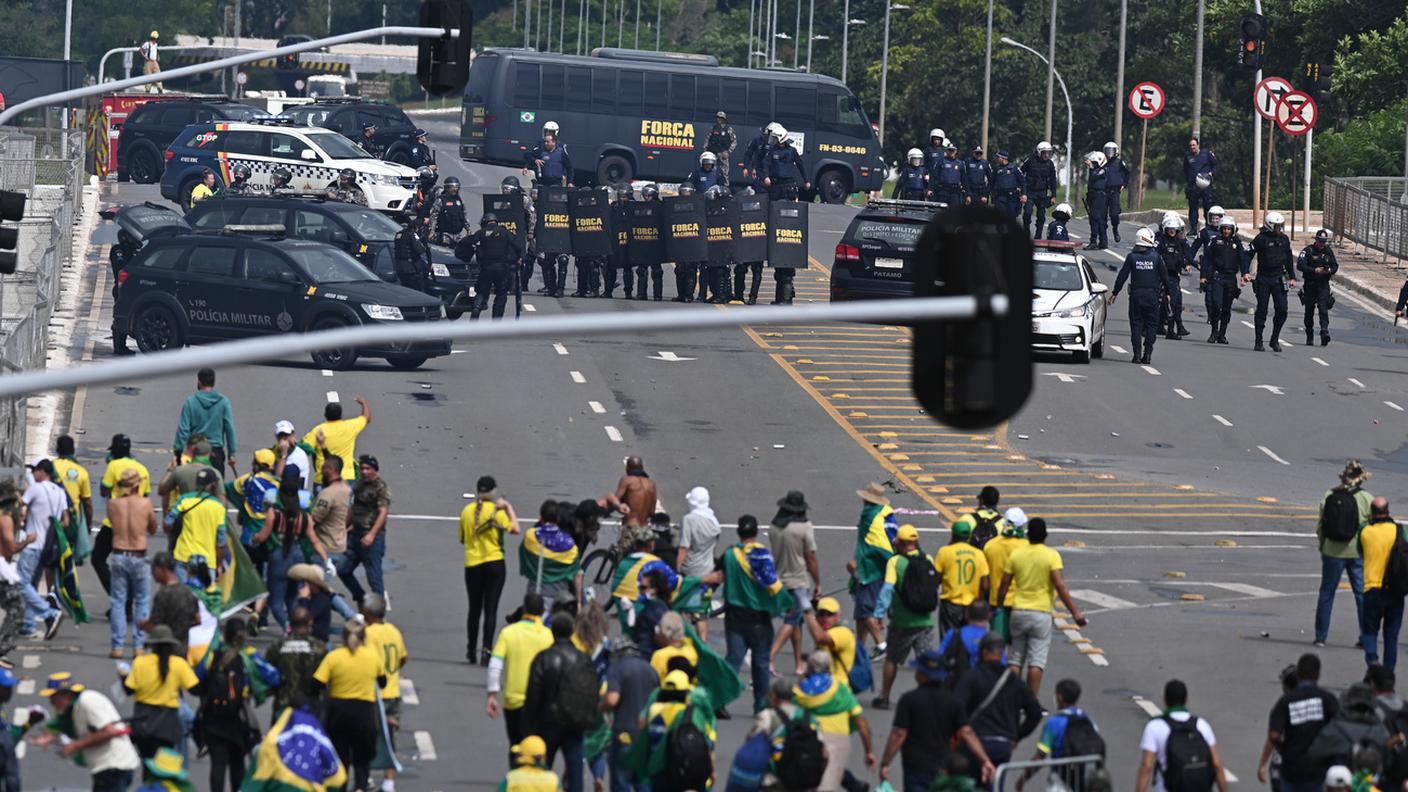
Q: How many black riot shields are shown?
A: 9